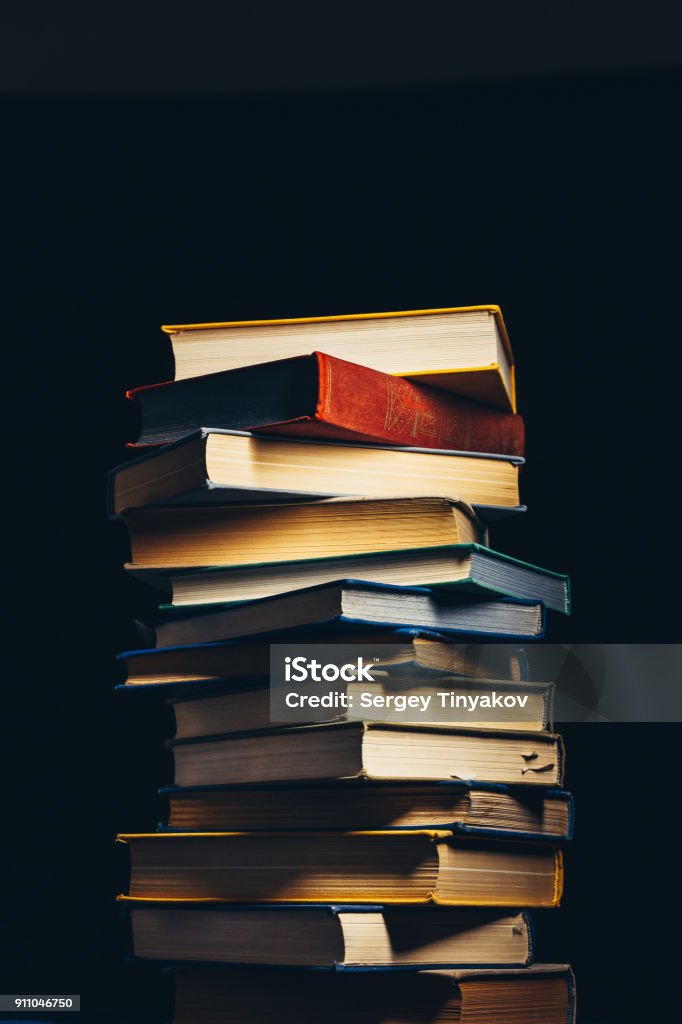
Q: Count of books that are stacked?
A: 13